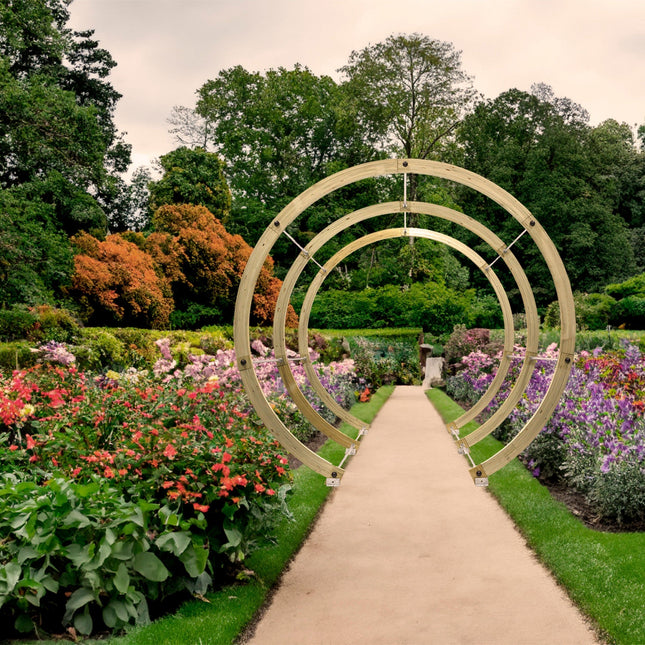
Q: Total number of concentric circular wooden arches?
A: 3